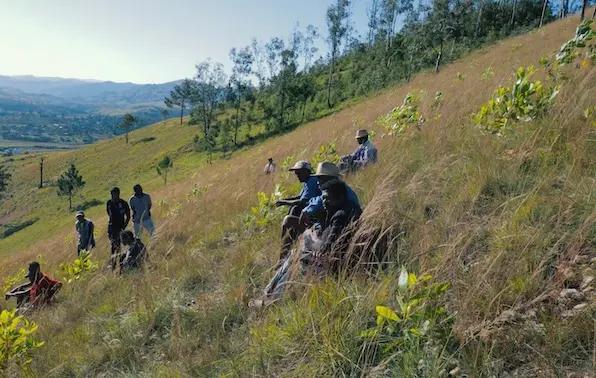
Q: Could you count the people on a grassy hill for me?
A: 10